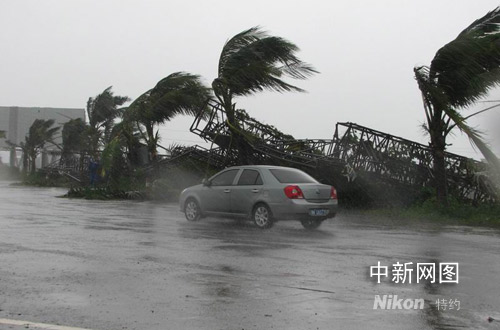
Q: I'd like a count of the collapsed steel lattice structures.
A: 2